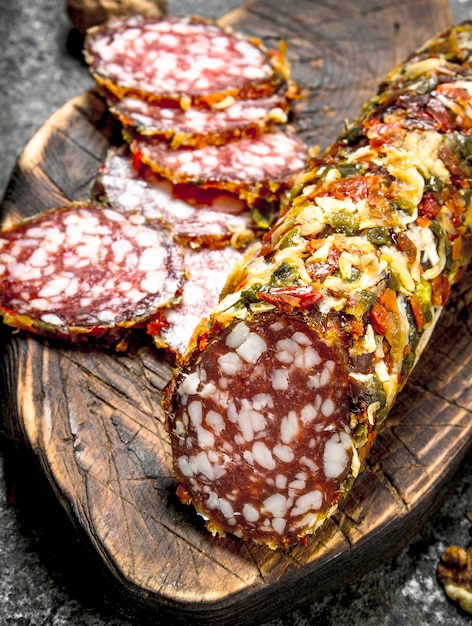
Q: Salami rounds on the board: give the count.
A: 6